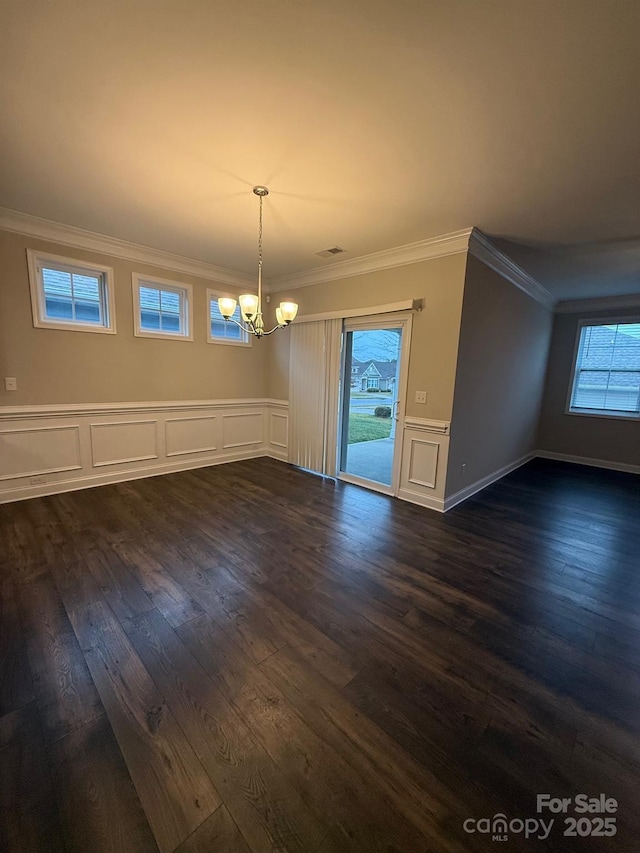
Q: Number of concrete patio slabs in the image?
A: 1